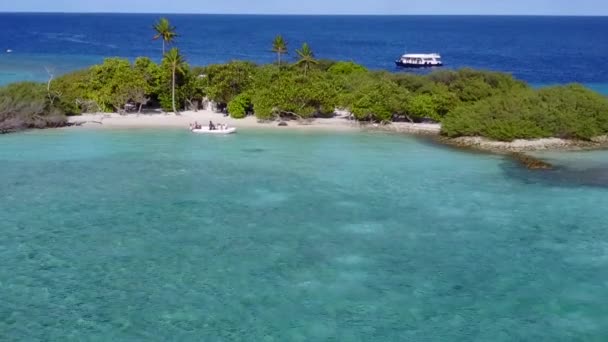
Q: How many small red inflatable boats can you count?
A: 0